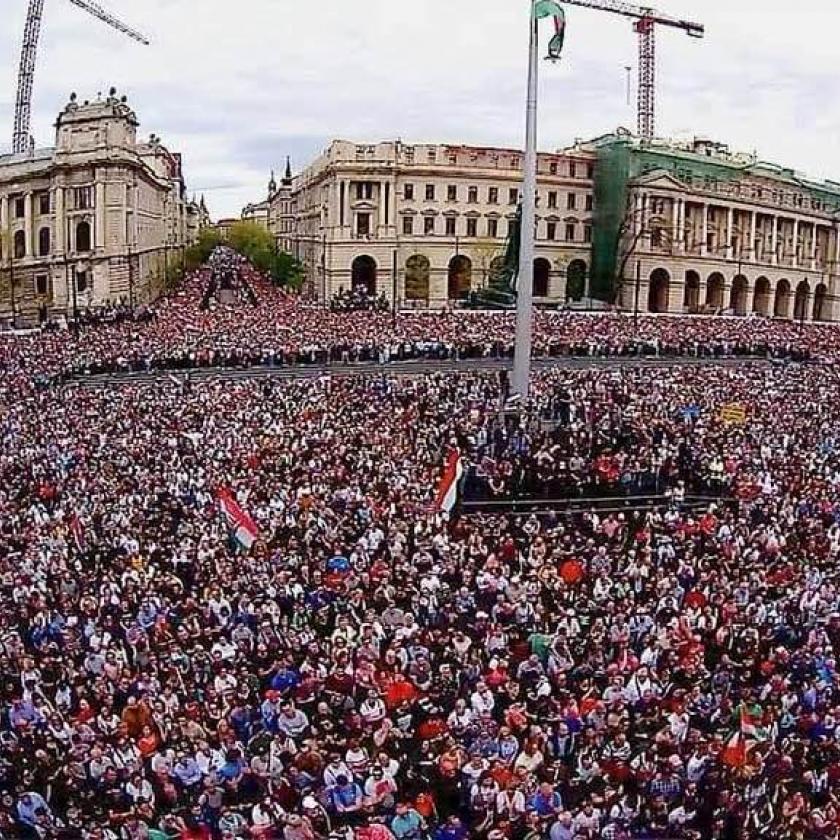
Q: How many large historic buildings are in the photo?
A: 3